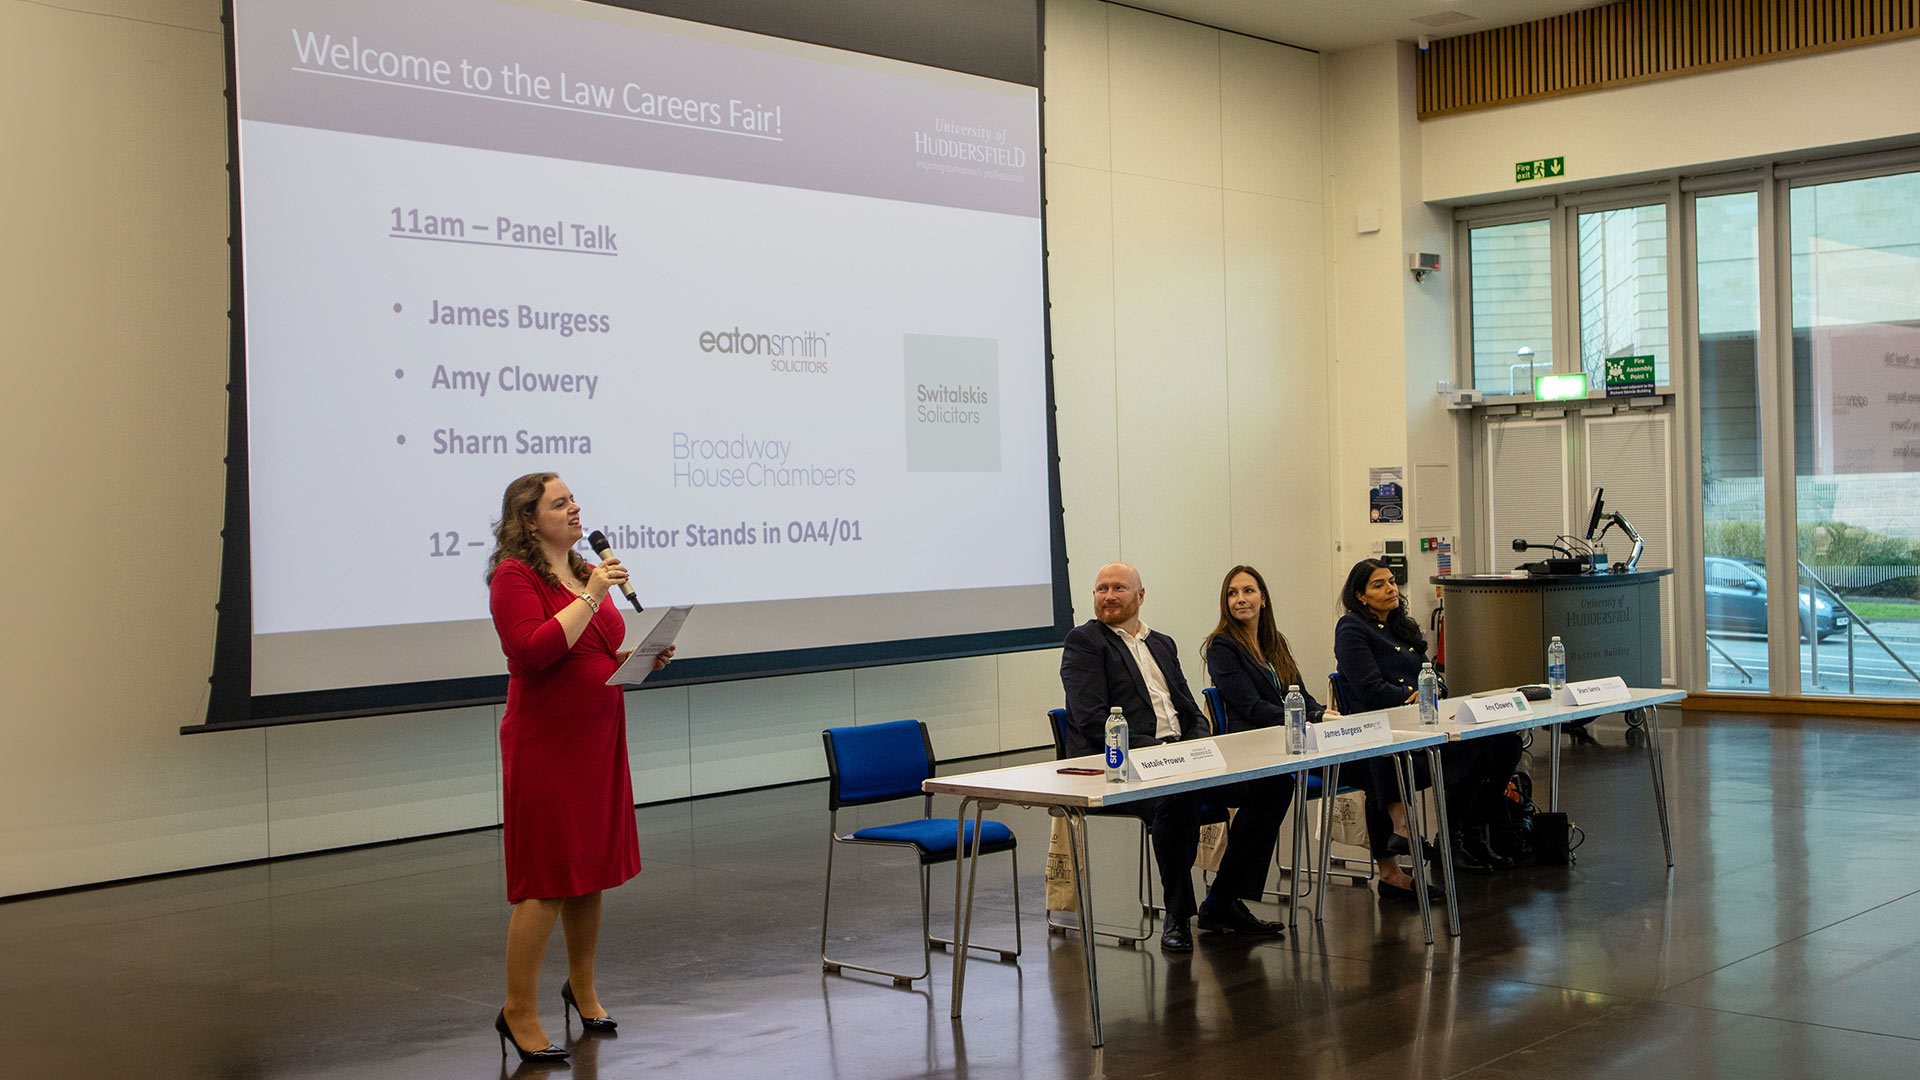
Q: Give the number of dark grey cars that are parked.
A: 1